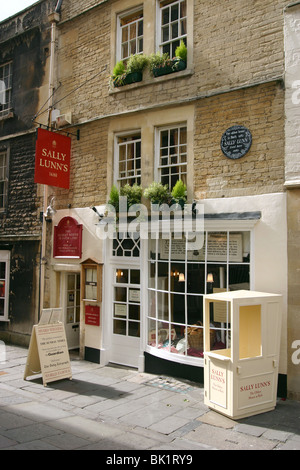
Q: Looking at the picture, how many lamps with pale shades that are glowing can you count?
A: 2